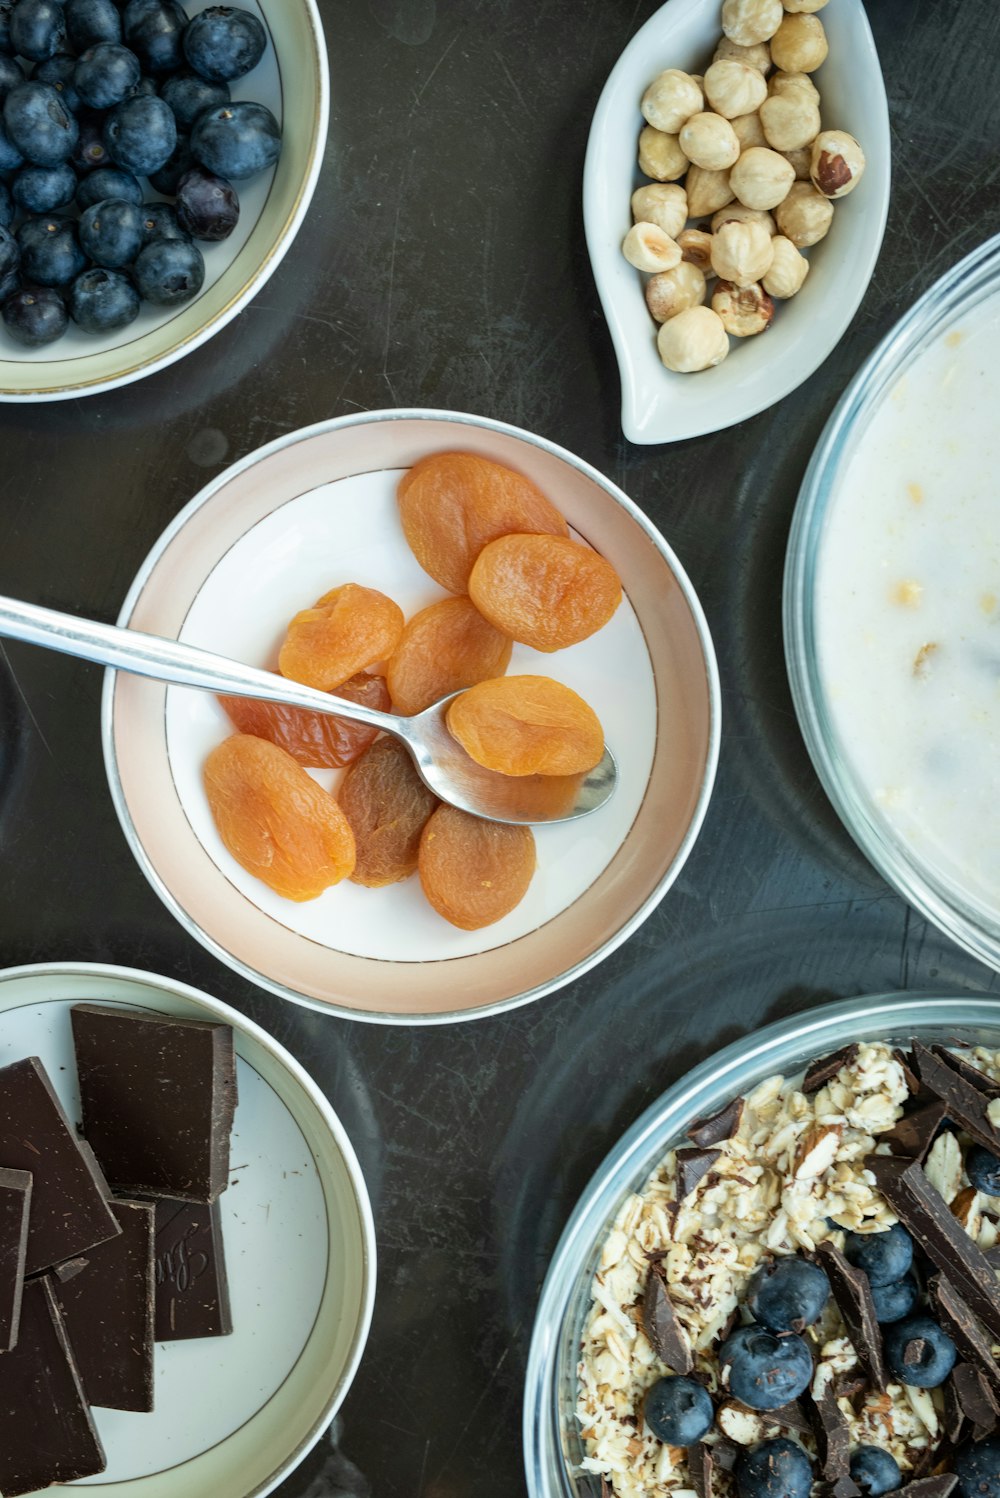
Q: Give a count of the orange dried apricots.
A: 9